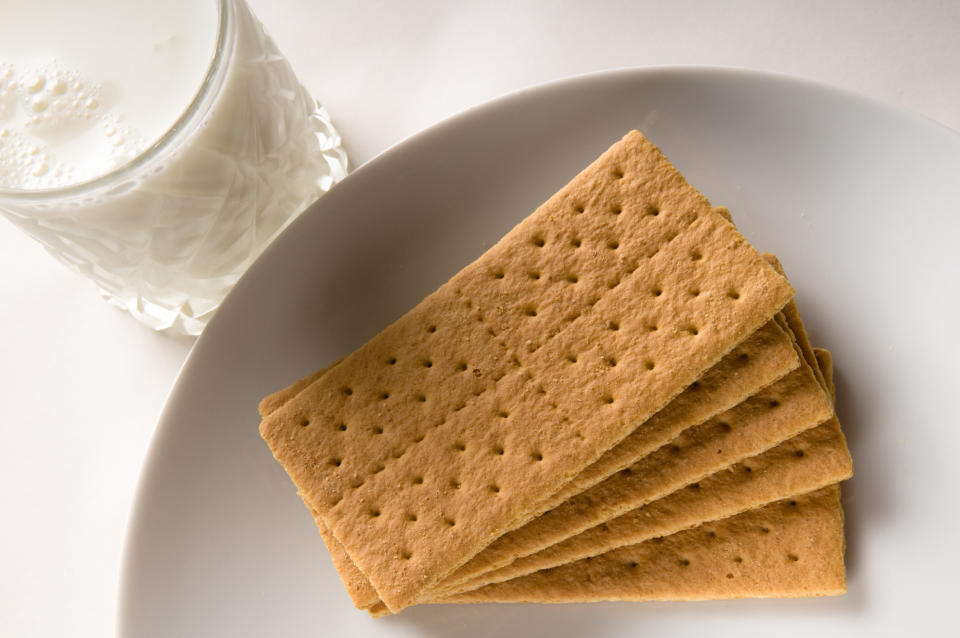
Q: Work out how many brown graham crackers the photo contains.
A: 5